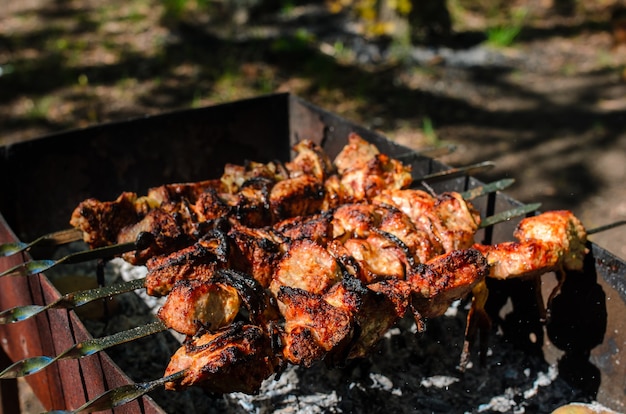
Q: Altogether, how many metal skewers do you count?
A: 5